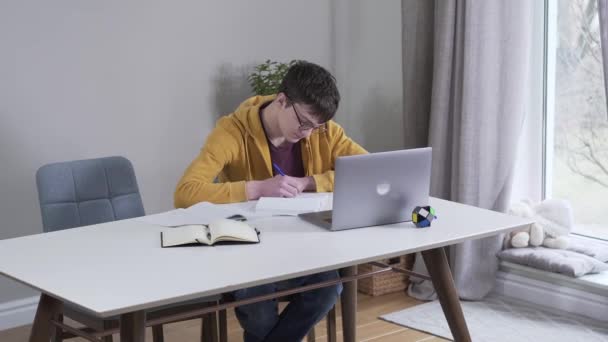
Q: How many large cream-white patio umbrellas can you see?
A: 0